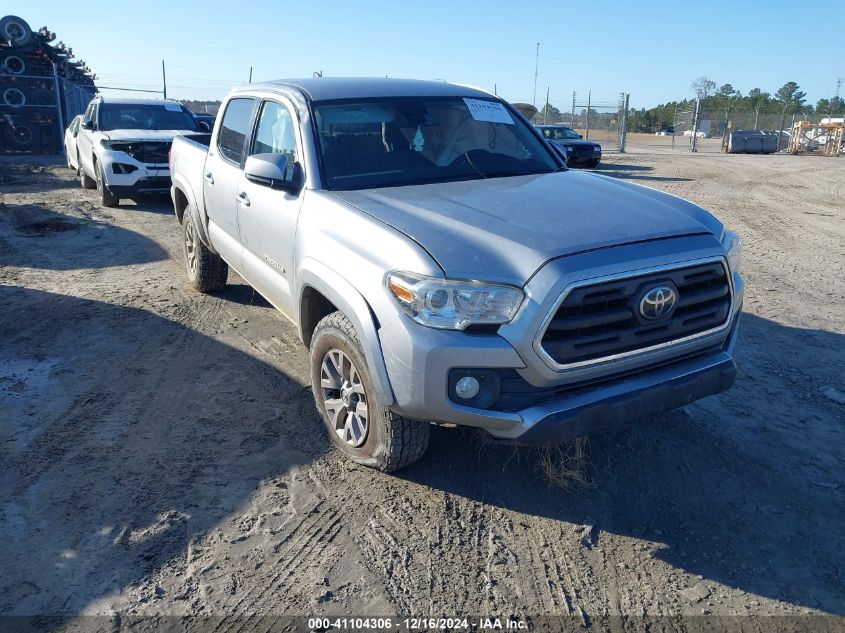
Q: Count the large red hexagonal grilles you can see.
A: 0